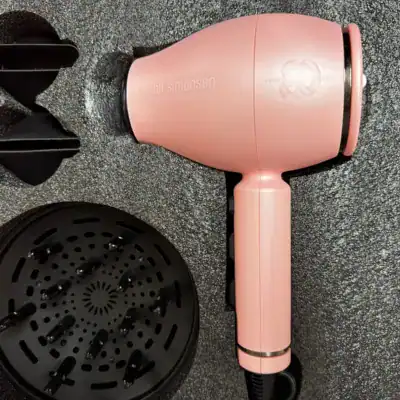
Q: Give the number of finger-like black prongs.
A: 12